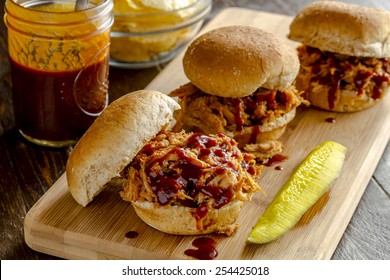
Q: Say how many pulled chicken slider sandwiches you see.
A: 3